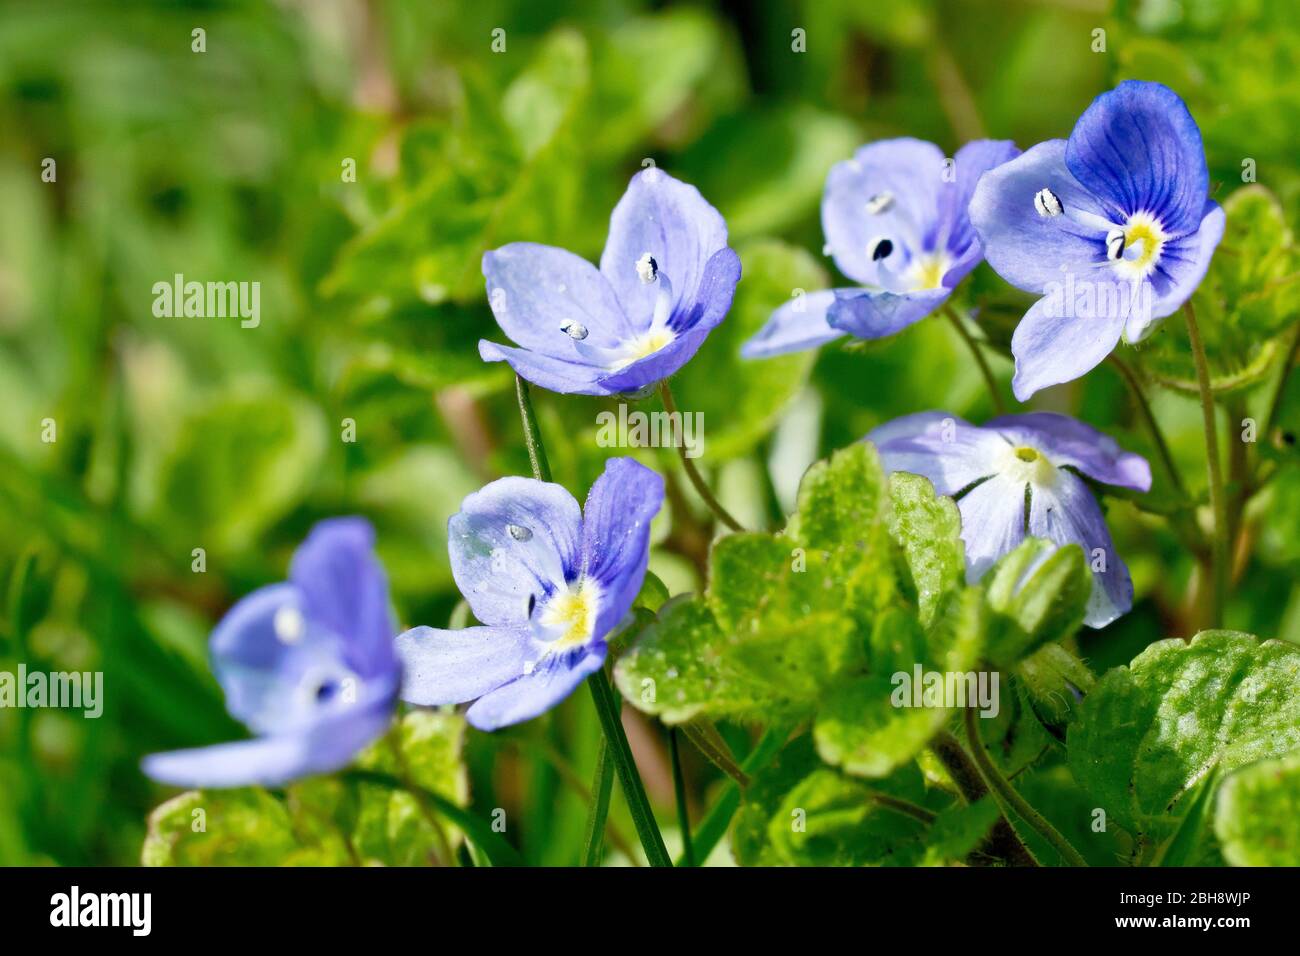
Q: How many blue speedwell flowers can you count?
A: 6